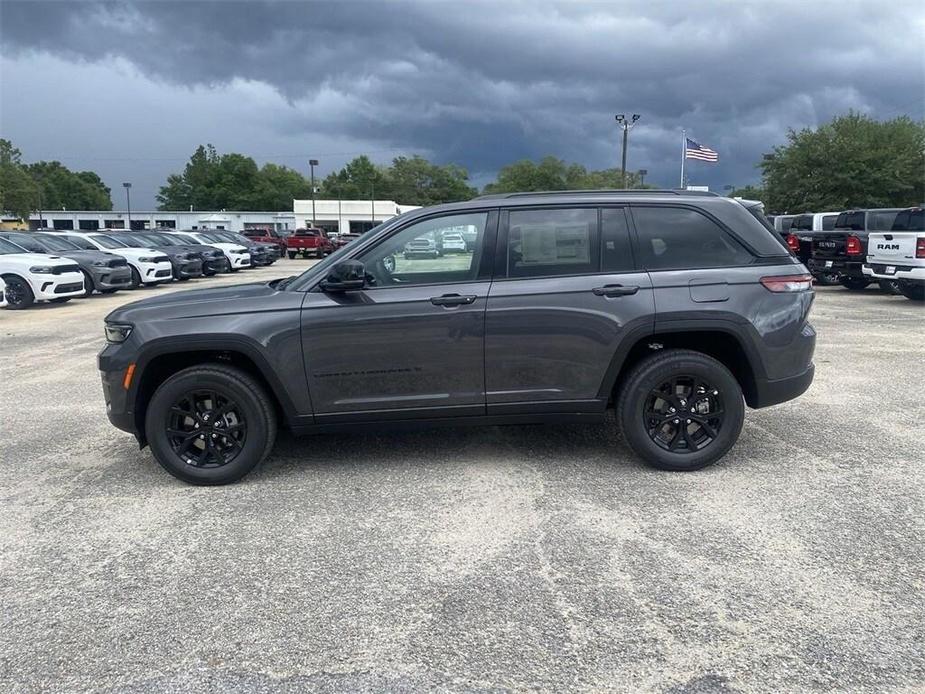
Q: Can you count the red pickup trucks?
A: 2